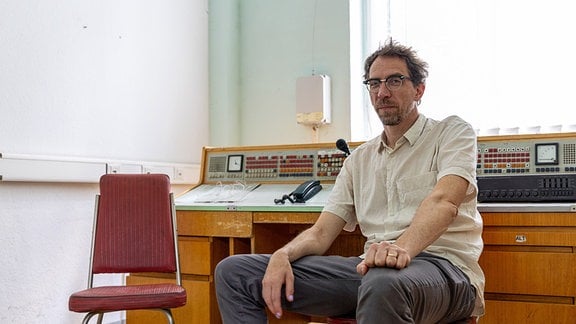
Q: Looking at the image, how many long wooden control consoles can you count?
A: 1